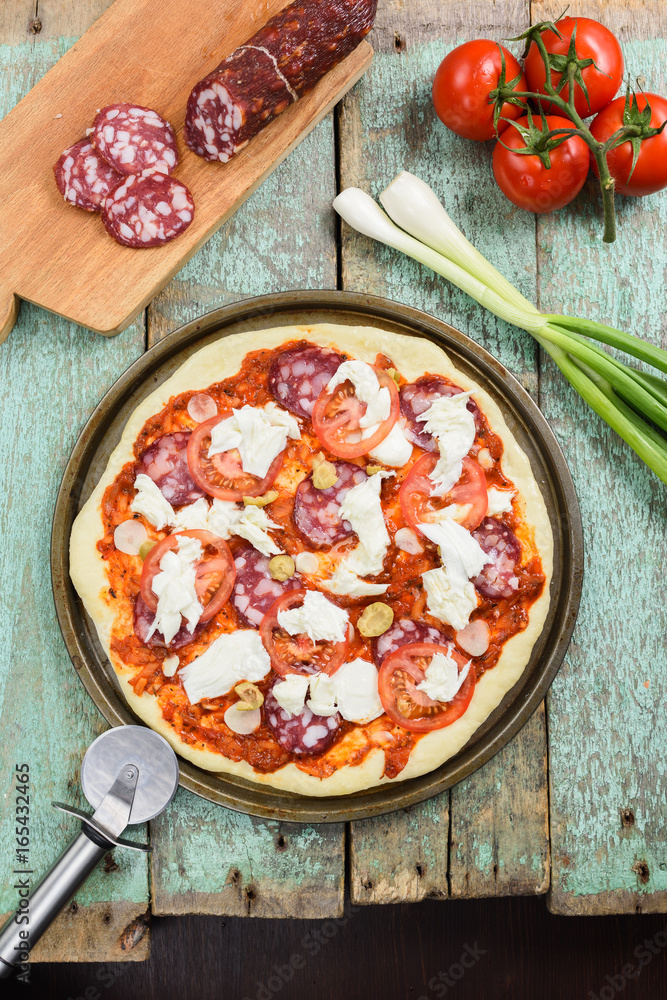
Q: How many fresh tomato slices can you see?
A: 6